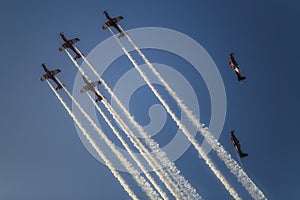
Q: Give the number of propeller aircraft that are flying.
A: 6